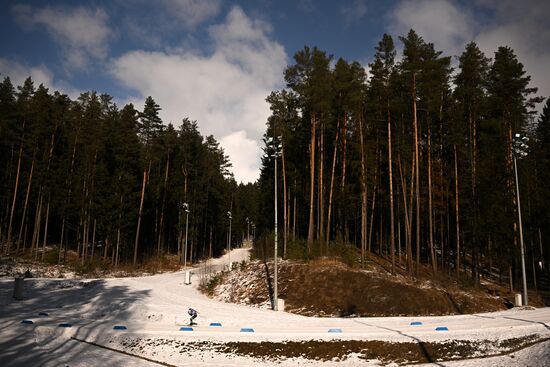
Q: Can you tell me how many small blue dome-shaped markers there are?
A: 10